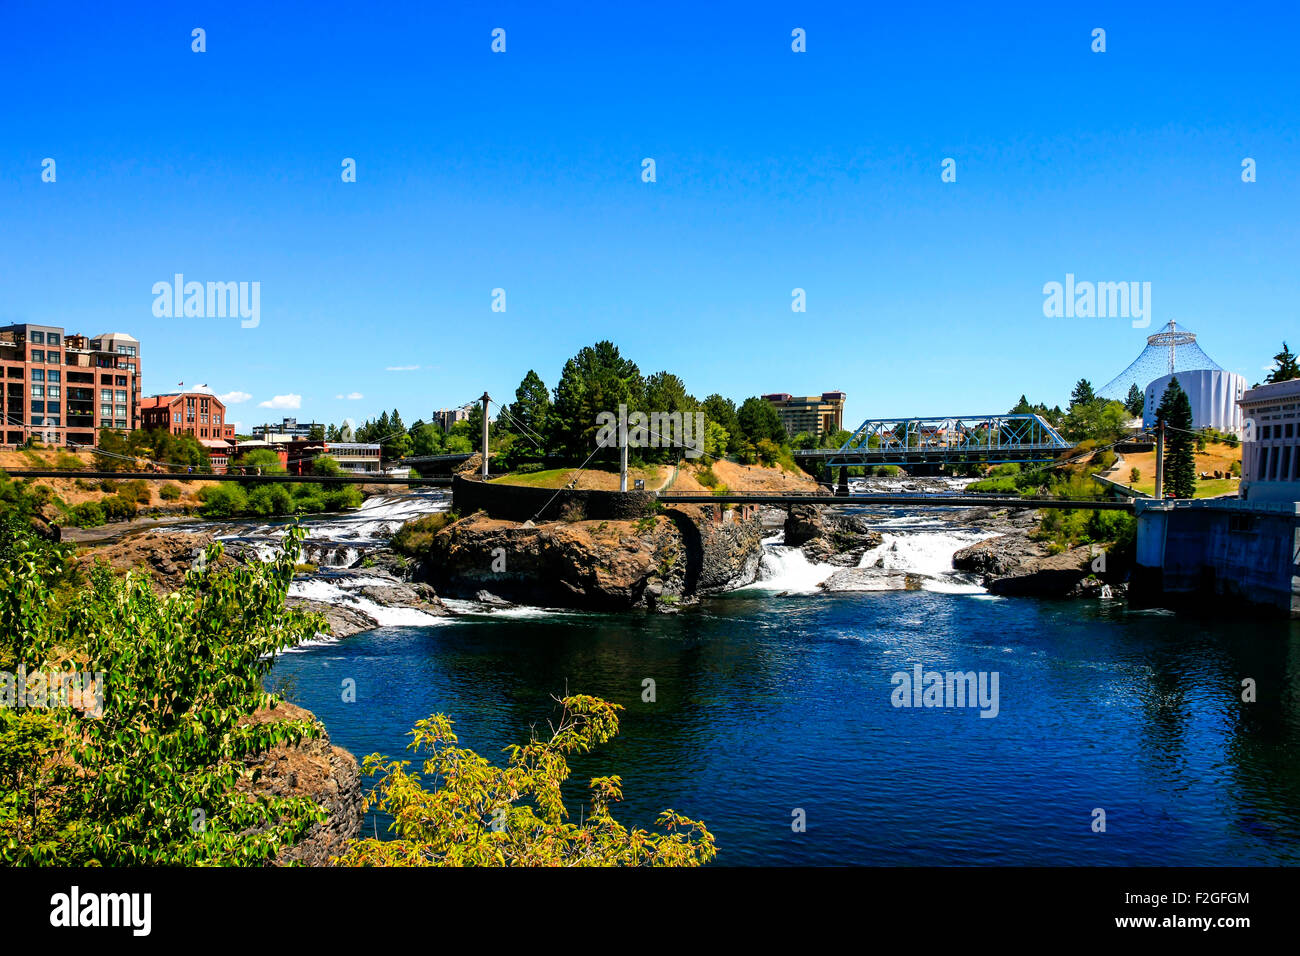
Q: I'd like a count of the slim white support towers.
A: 3